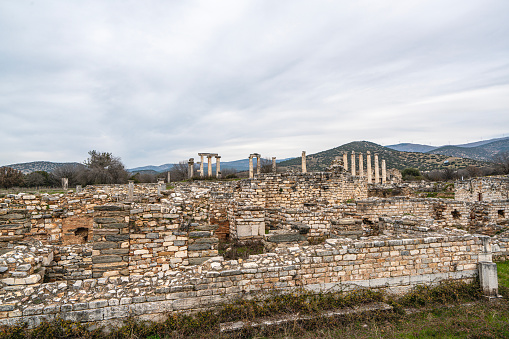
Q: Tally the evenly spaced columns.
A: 6